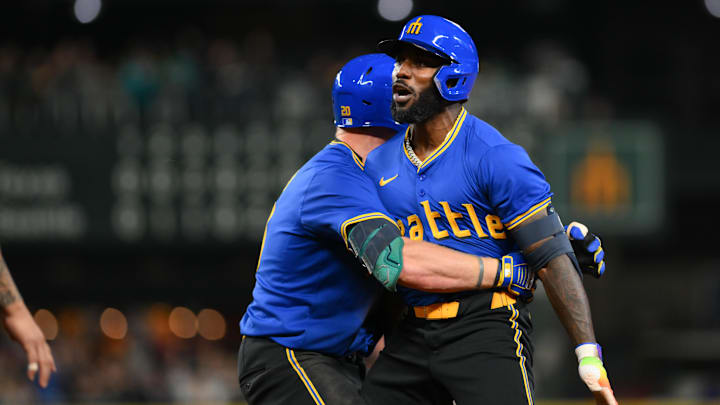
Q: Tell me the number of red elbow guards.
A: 0